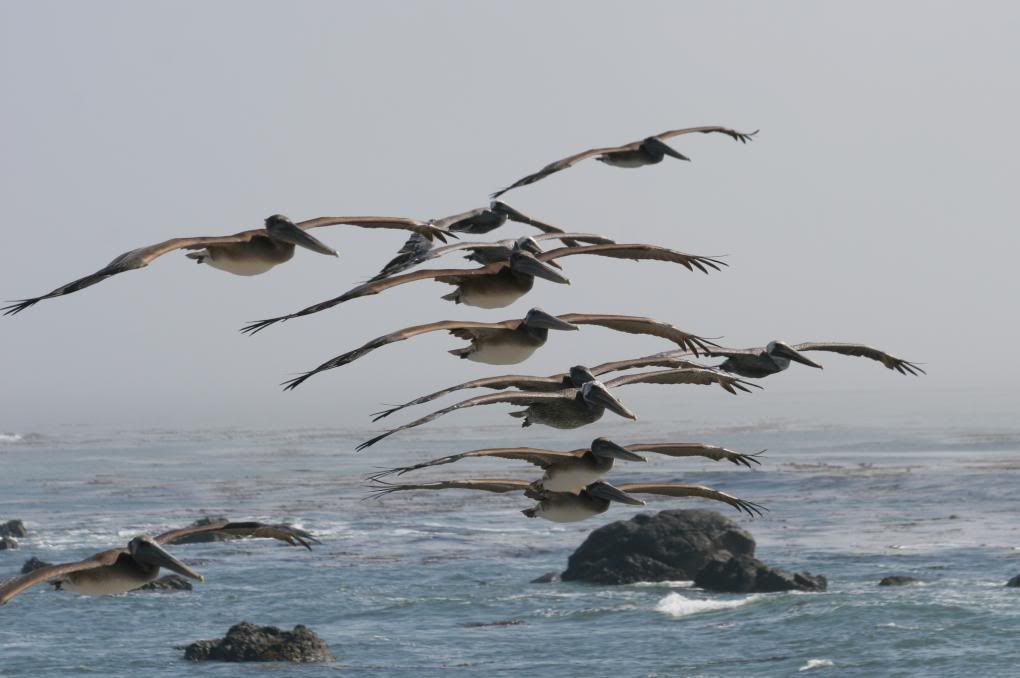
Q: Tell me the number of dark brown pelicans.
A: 12